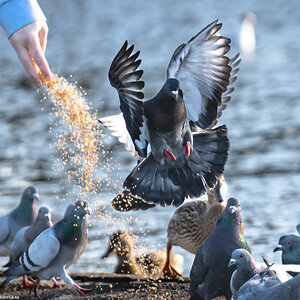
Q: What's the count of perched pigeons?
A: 6